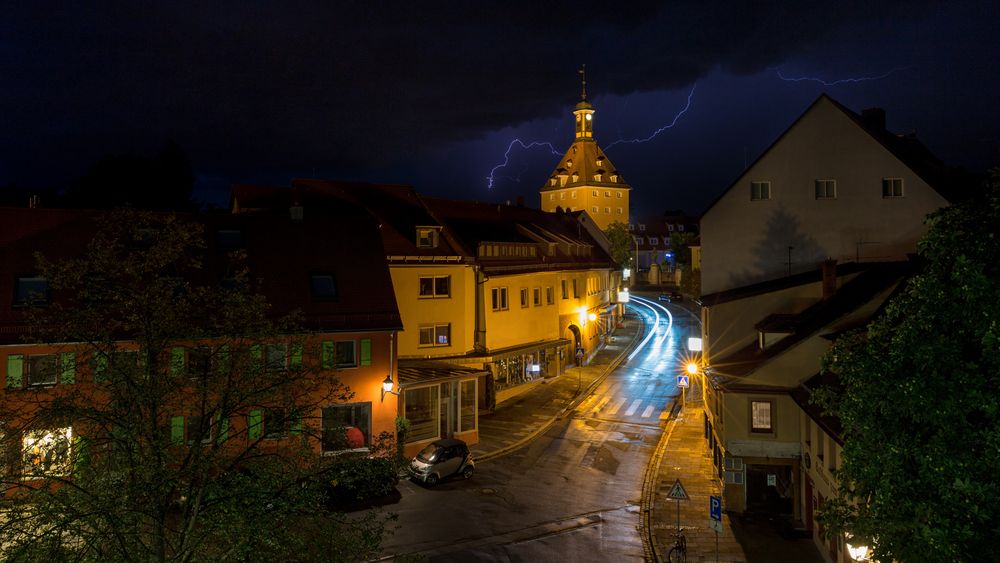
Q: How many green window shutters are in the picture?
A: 14